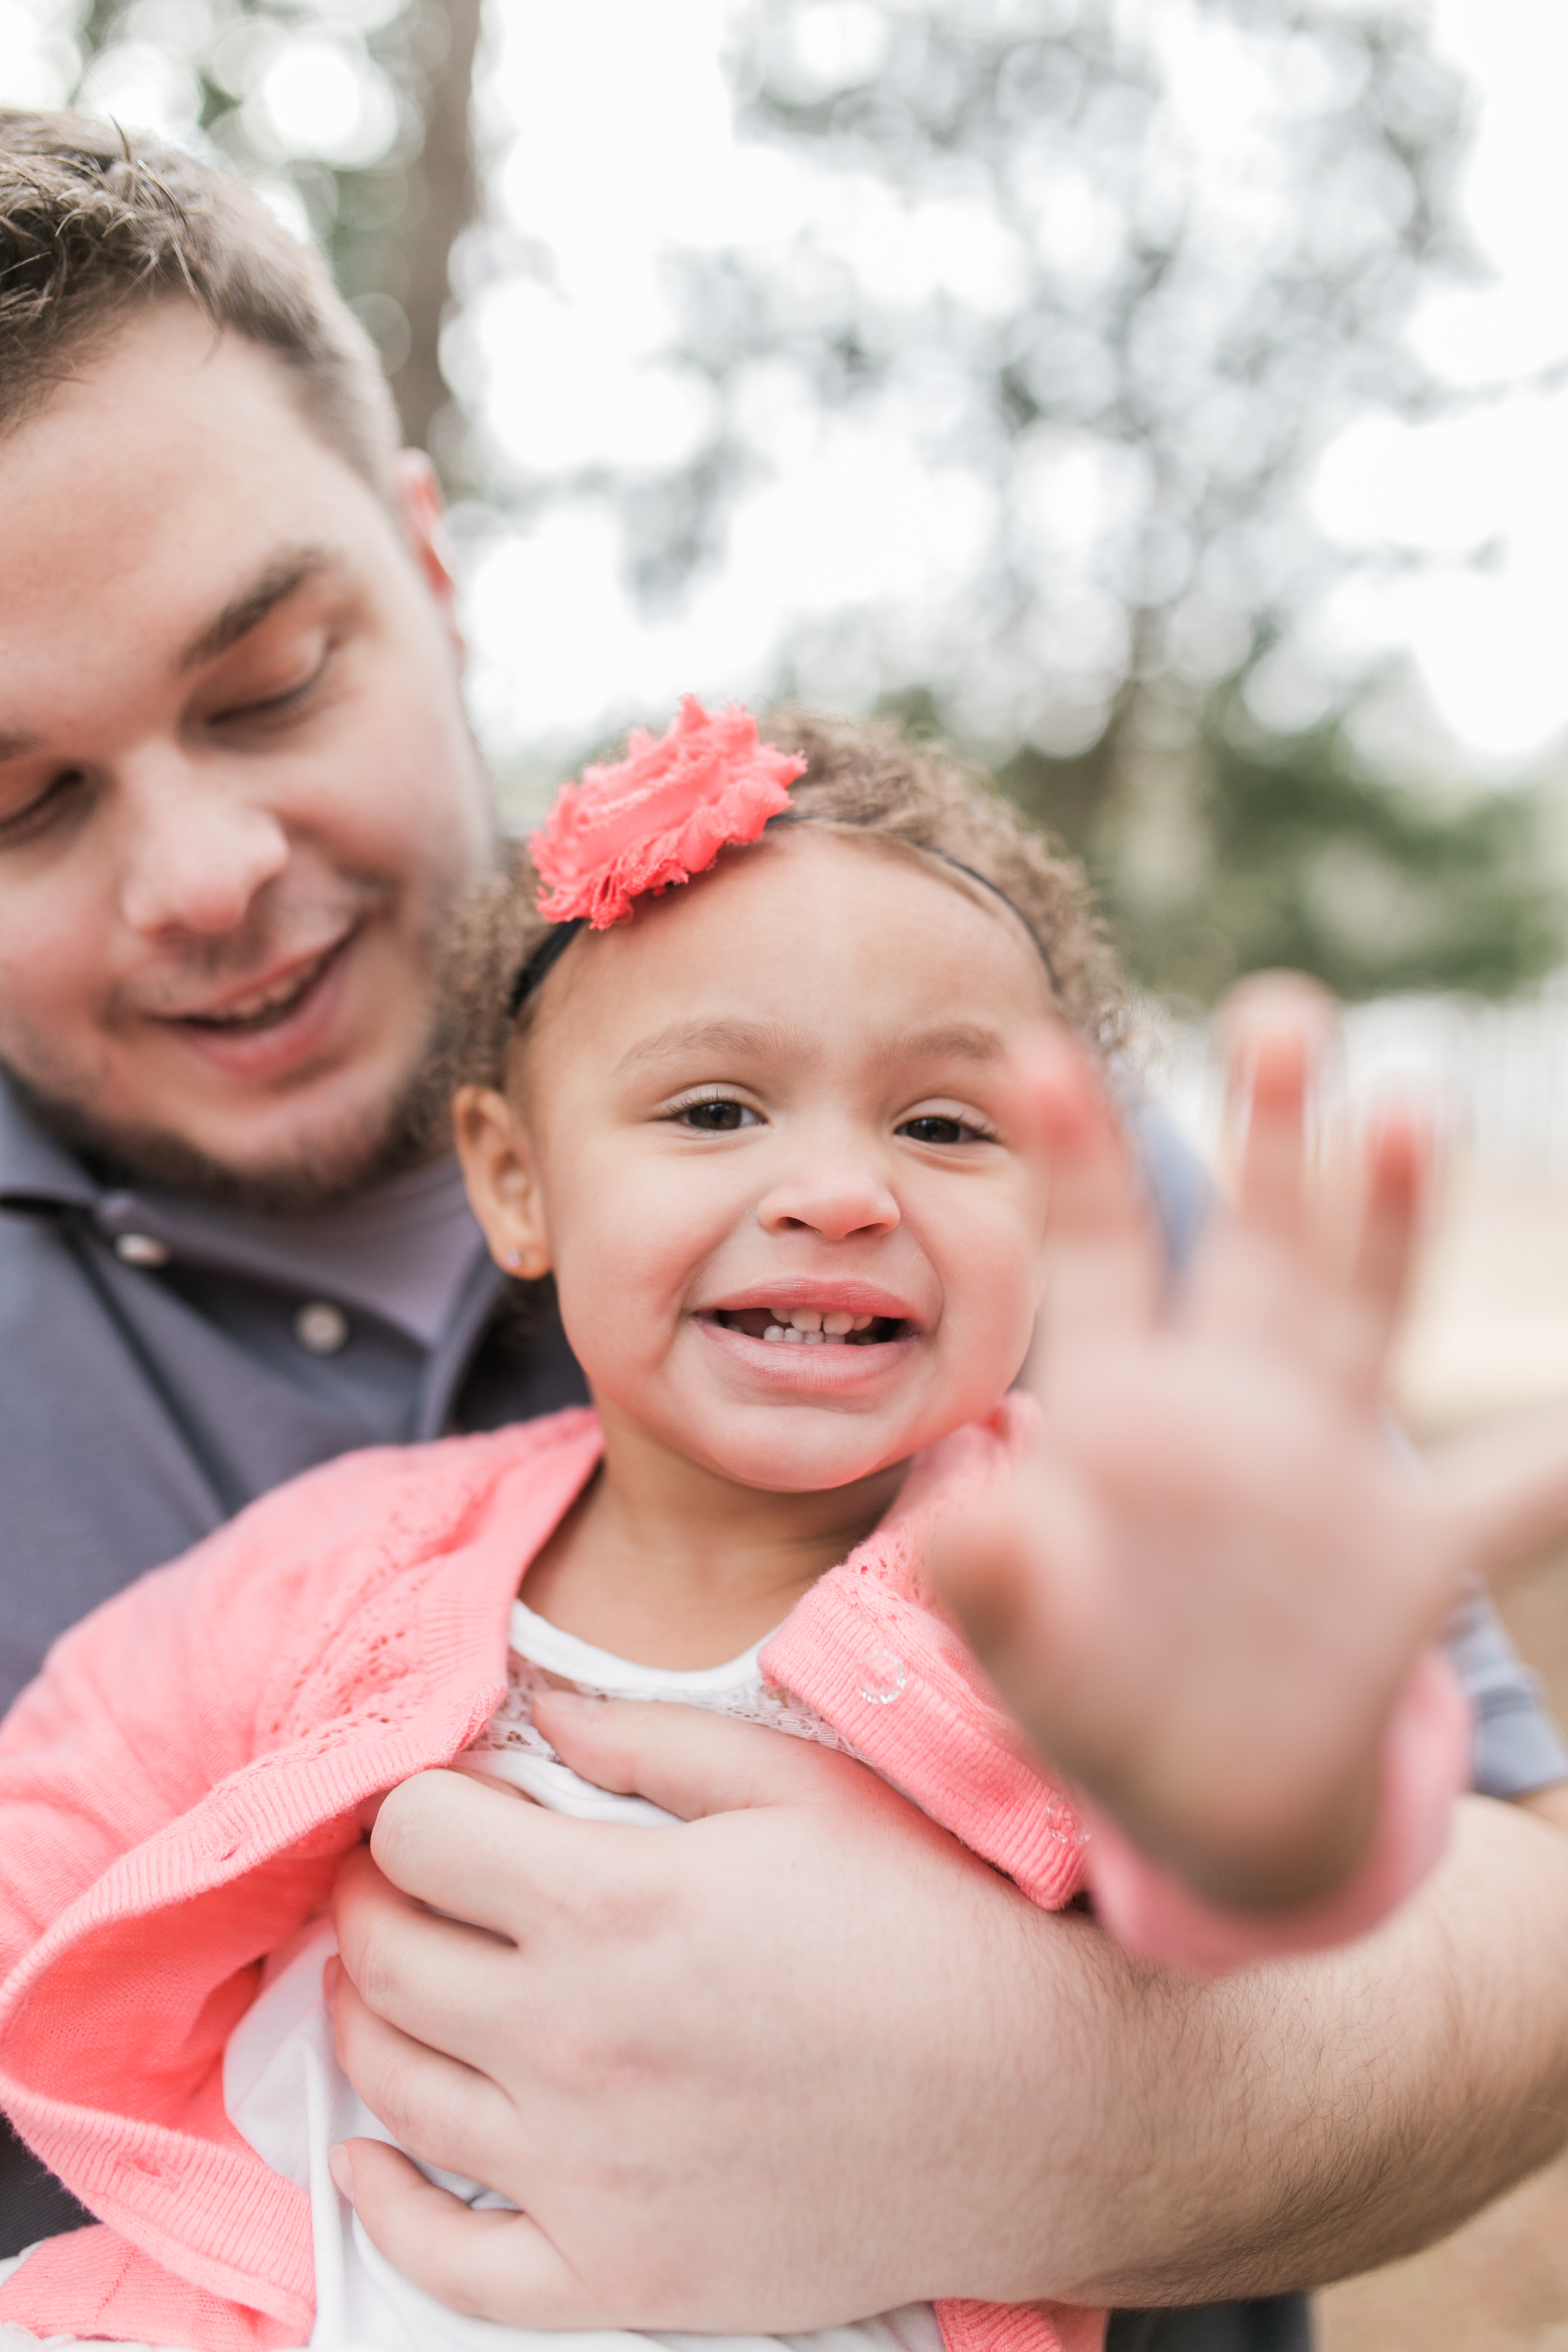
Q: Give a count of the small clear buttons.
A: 2